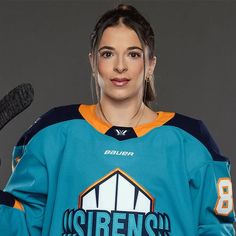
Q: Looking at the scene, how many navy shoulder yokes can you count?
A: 2